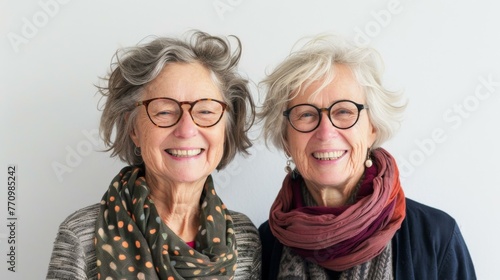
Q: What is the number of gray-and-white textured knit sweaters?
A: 1